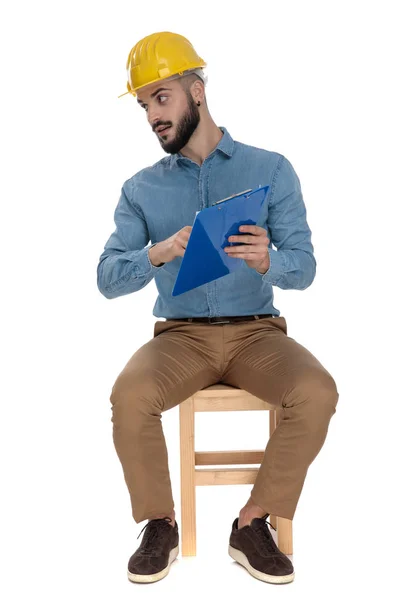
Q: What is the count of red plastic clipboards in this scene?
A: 0